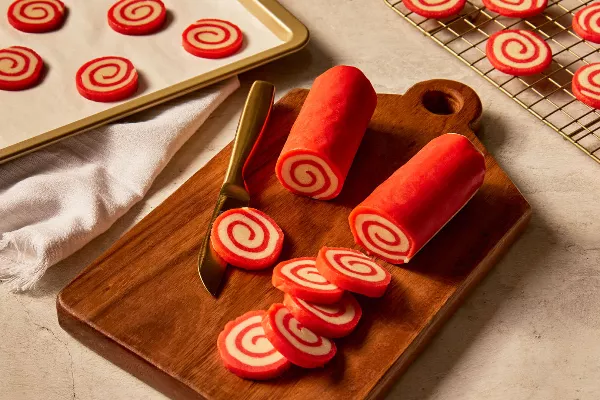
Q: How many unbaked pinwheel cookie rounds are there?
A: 11